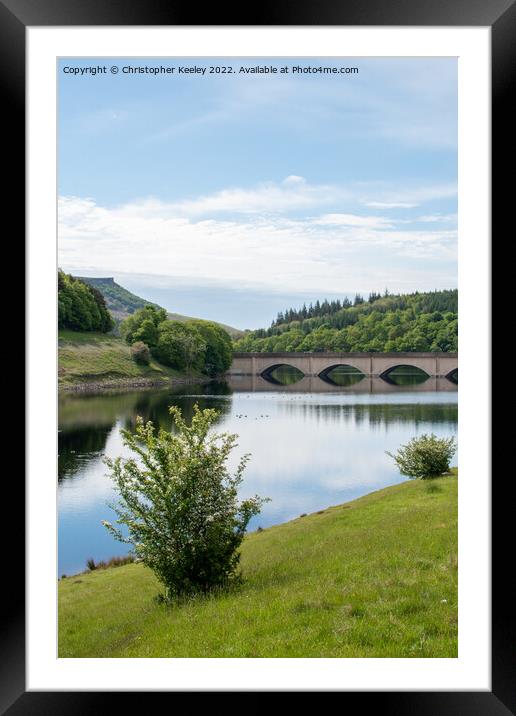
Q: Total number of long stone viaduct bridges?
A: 1